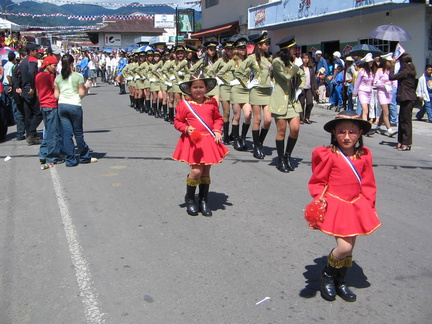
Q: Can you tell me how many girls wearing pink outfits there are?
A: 2